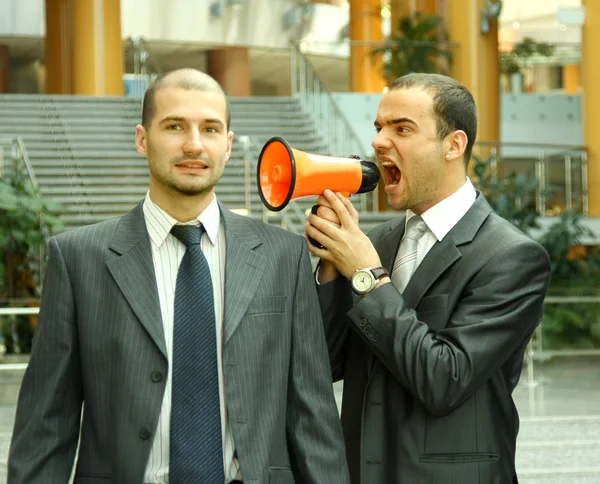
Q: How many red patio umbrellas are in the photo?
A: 0